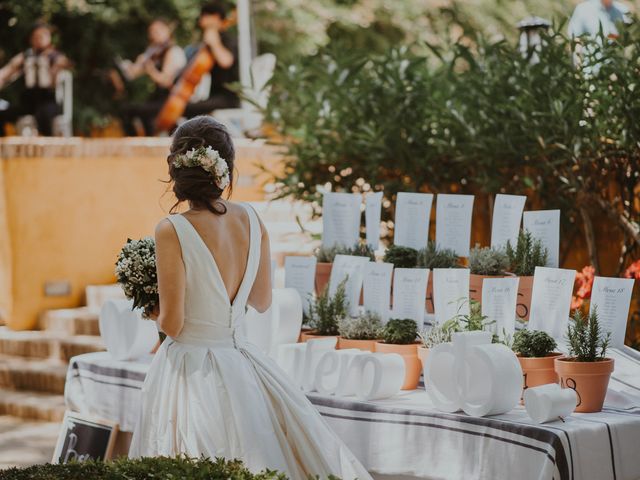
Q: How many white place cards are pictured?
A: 14